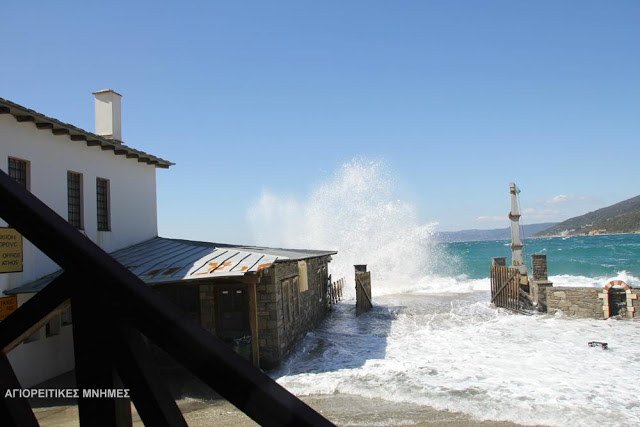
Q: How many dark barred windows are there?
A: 3